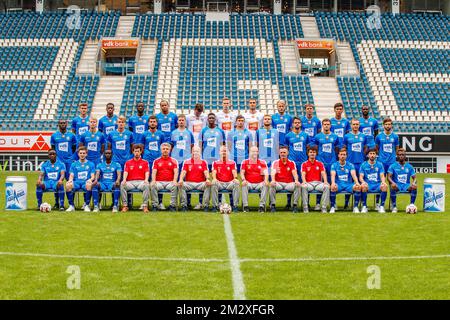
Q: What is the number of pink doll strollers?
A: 0